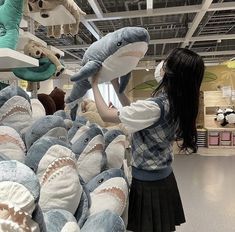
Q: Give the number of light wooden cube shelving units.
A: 1